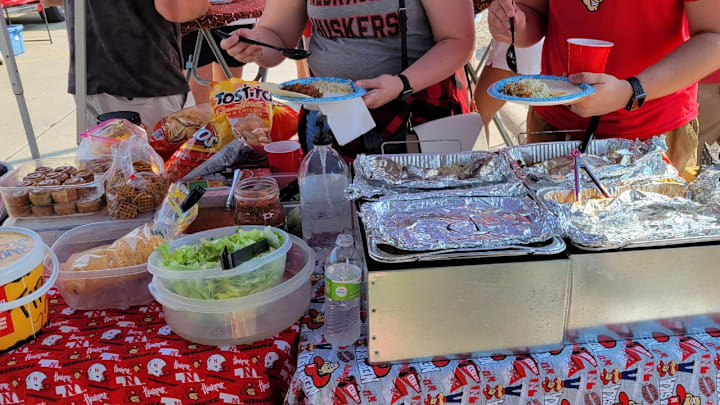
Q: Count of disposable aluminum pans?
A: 4